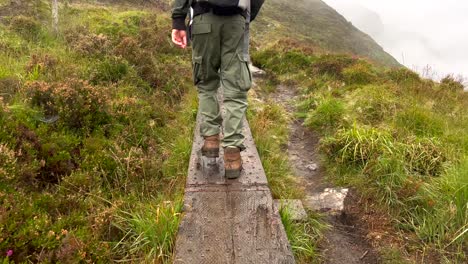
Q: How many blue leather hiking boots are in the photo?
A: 0